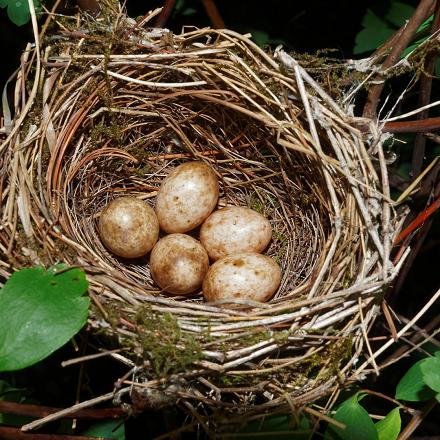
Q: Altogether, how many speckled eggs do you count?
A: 5